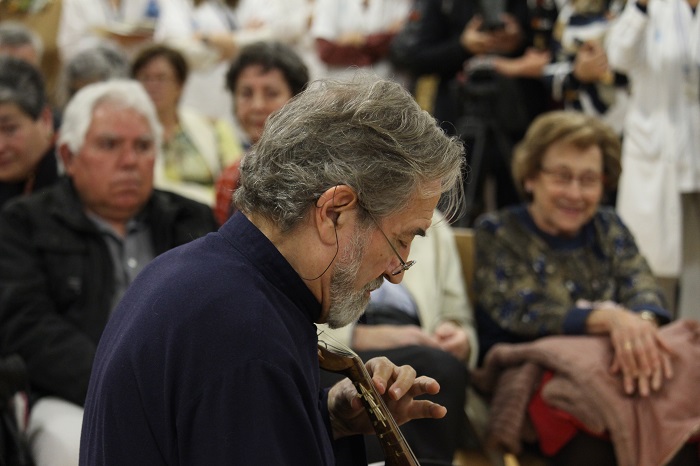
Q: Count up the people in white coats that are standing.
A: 5